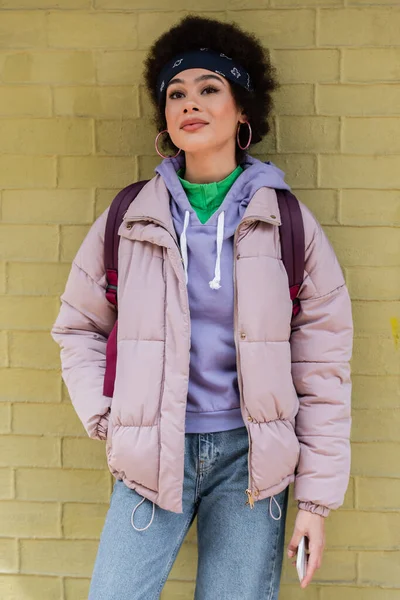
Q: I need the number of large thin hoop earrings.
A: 2